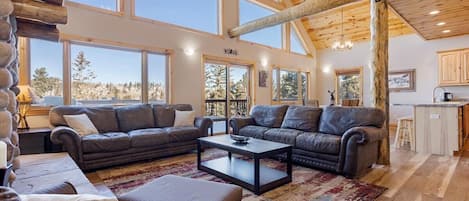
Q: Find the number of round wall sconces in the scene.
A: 3